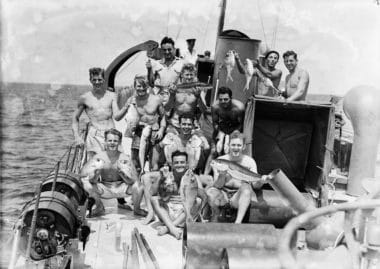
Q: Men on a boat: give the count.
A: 12